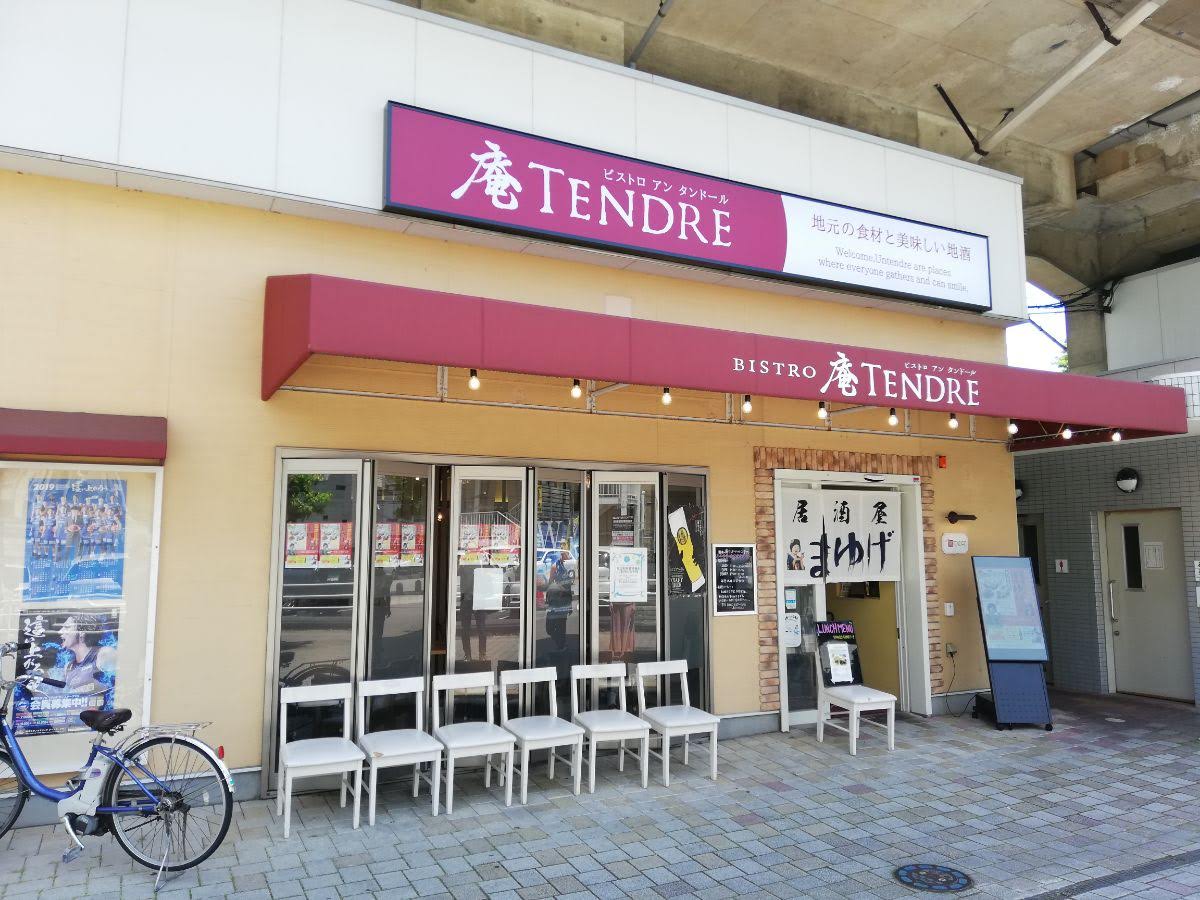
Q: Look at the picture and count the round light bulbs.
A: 10